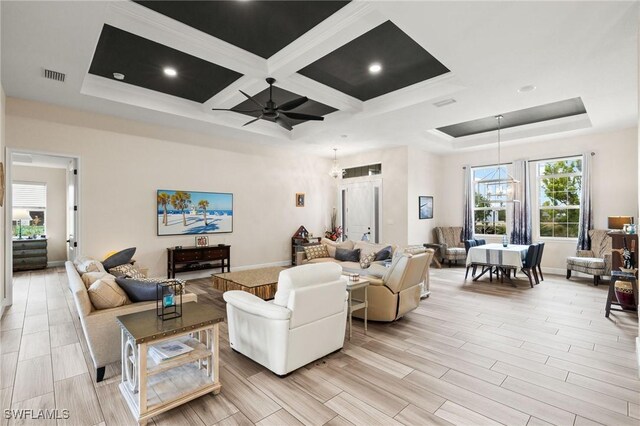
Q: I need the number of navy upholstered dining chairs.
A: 4